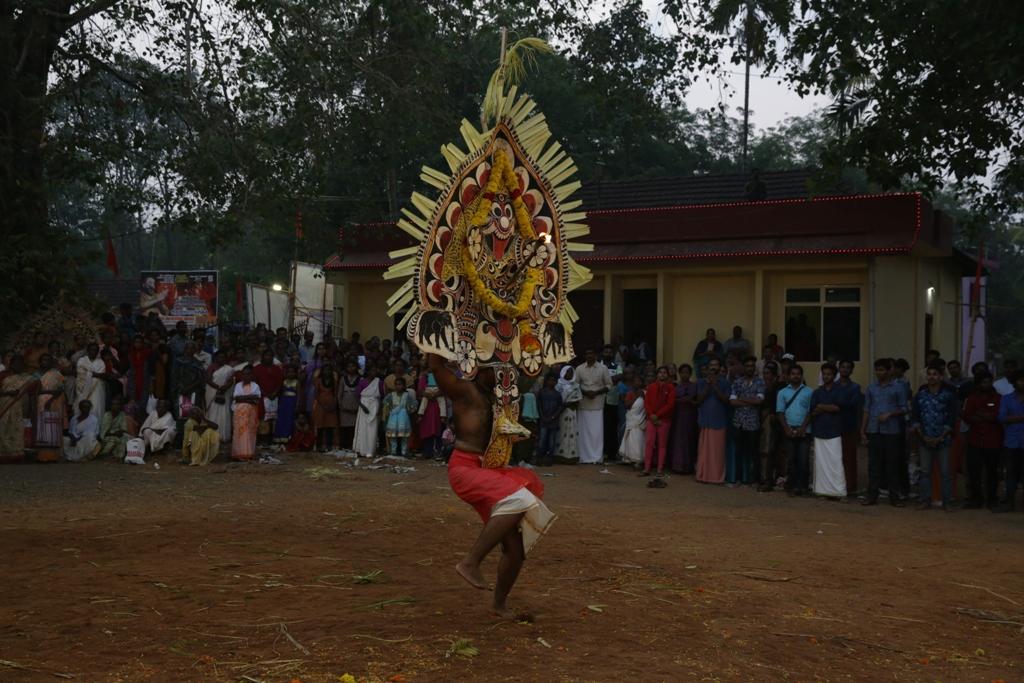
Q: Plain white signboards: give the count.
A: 2